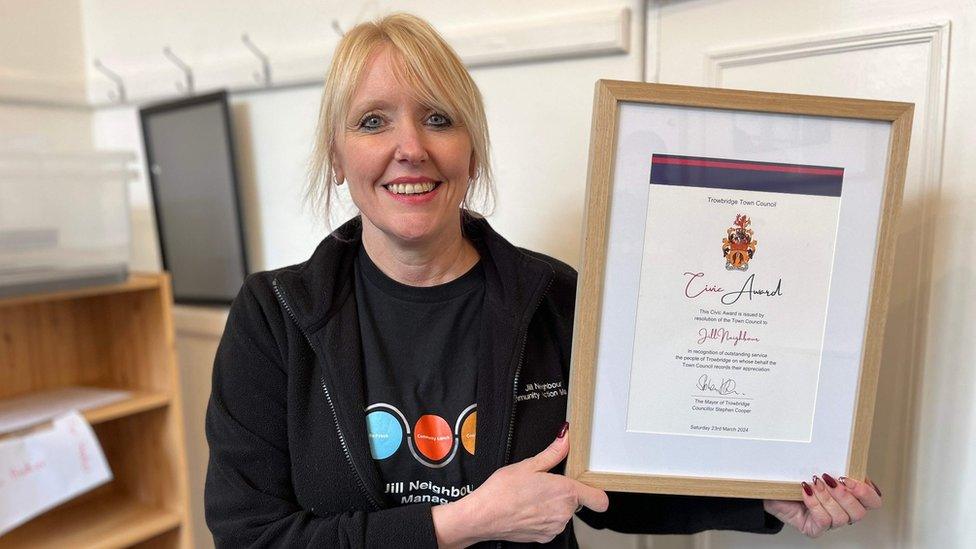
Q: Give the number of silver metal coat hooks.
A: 4